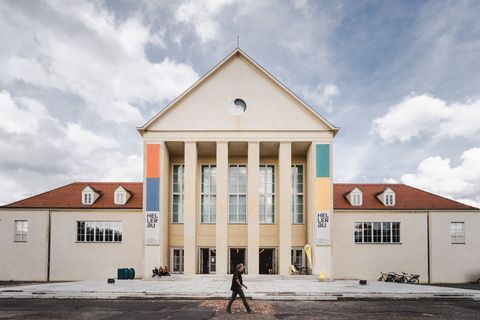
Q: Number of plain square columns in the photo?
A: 4